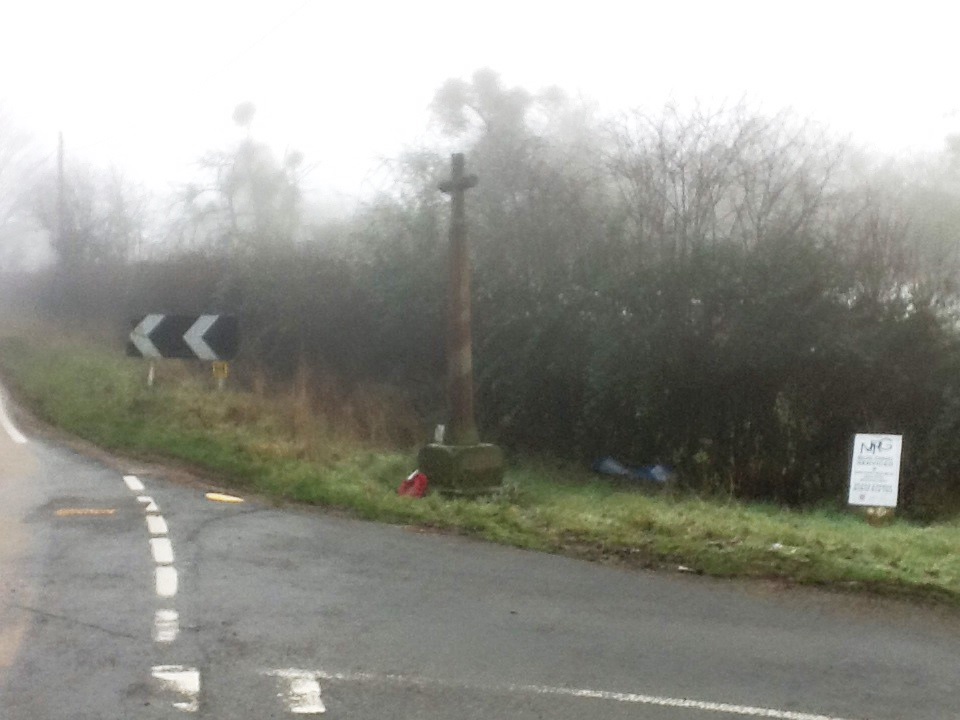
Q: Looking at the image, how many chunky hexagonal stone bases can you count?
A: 1